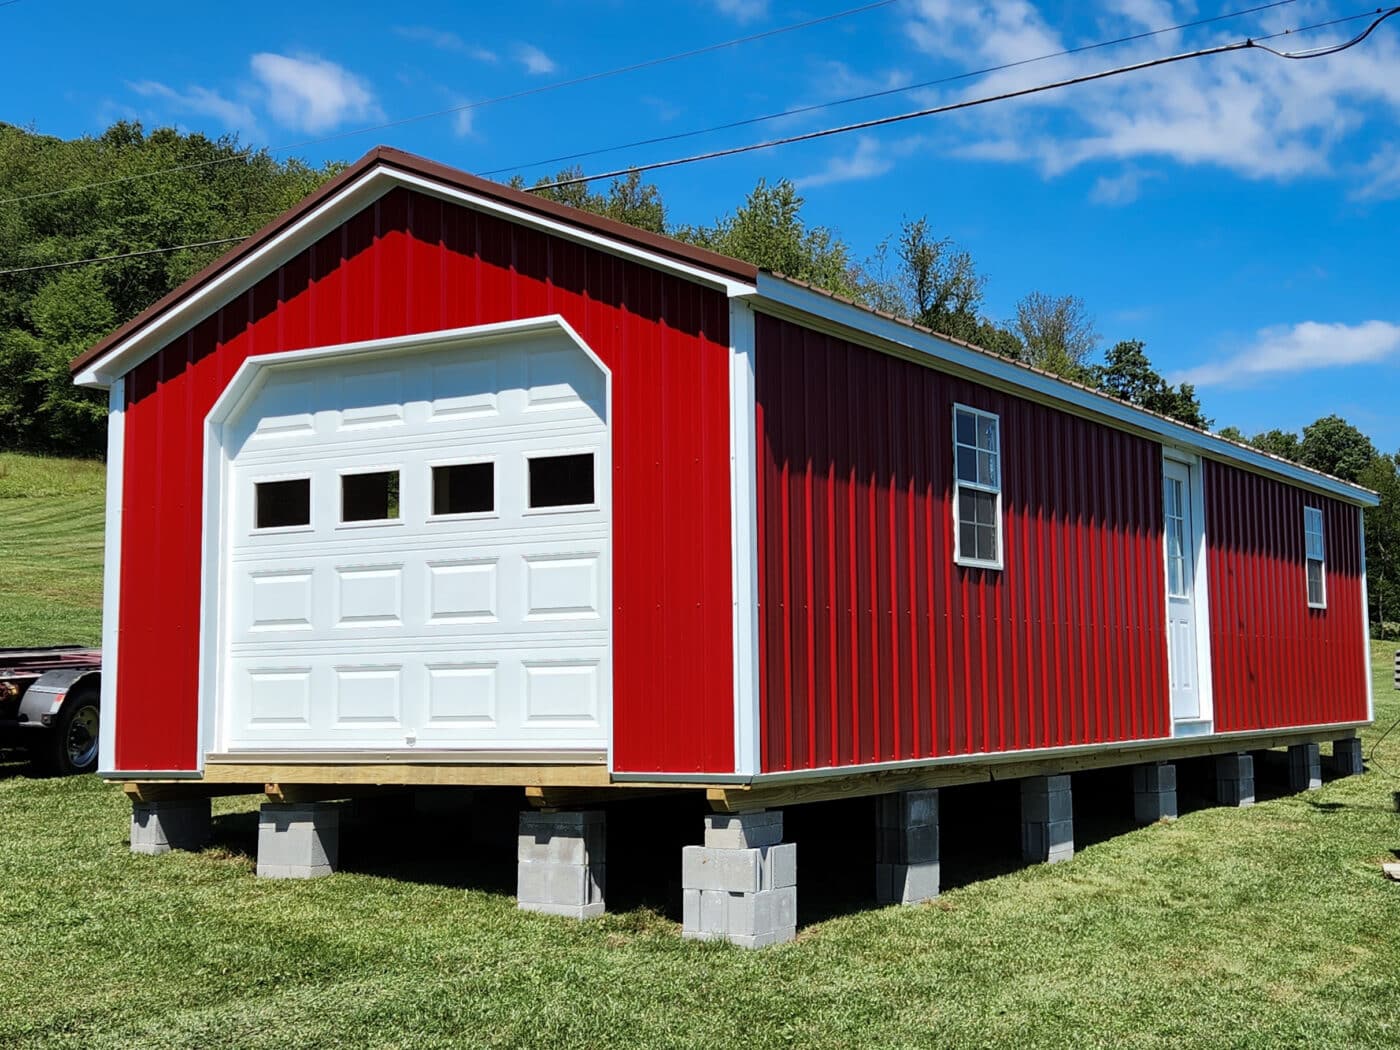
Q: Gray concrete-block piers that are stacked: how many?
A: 10